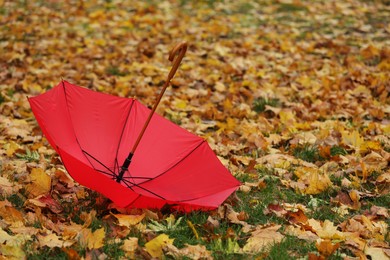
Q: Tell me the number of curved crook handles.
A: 1